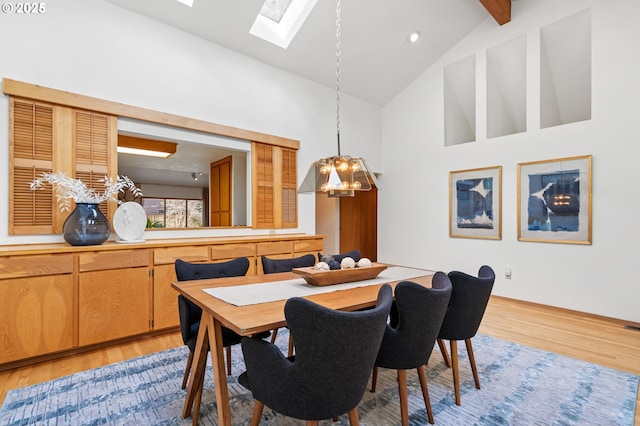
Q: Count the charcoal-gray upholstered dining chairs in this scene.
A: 6